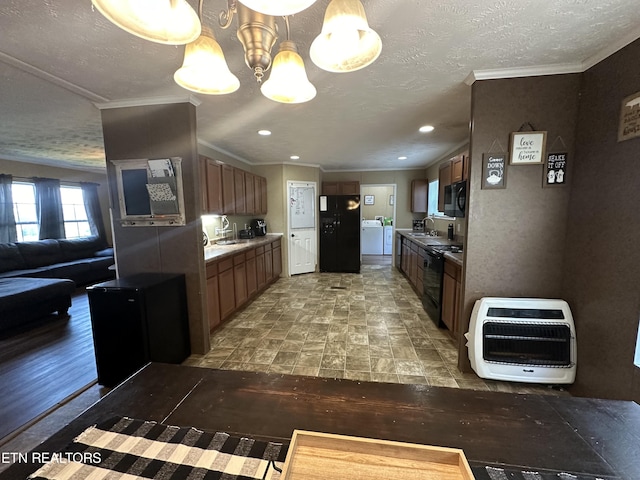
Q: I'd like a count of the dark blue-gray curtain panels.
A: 3